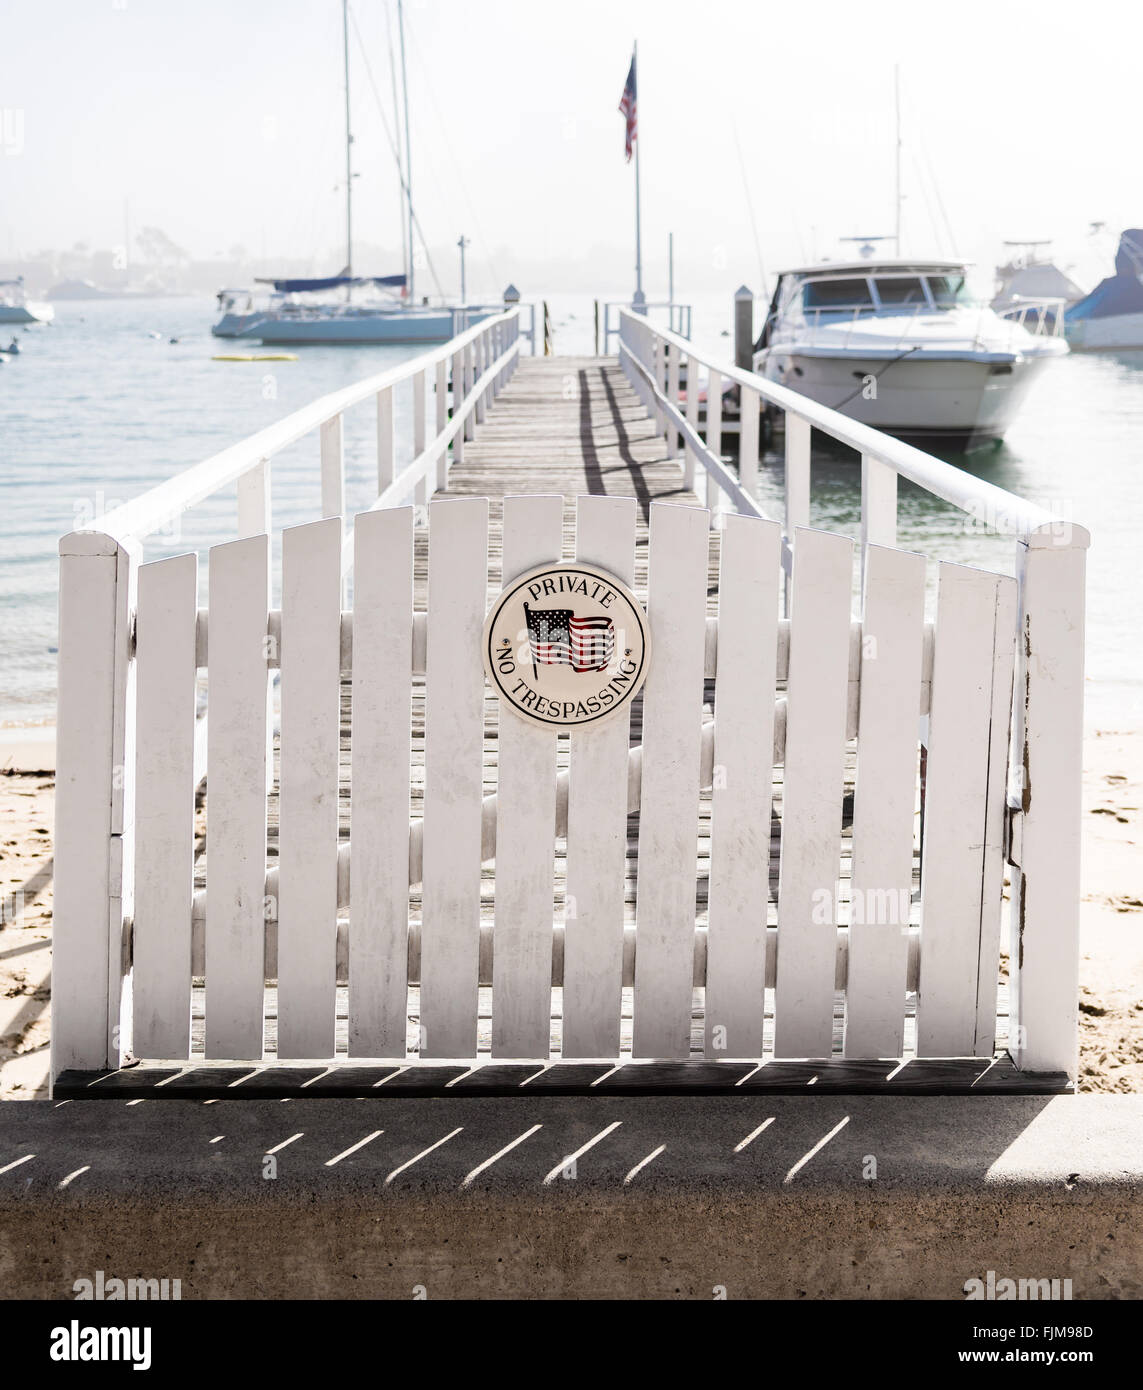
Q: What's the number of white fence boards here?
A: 12